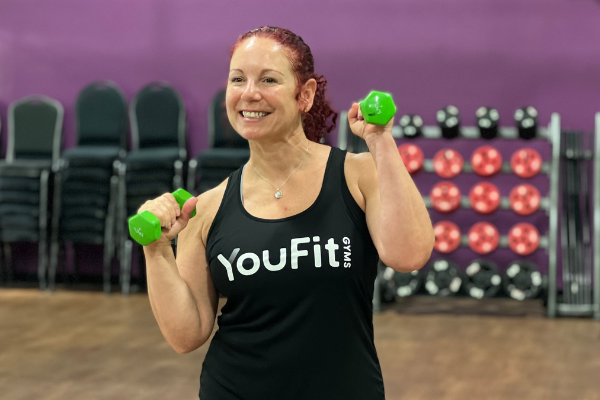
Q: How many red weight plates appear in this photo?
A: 10